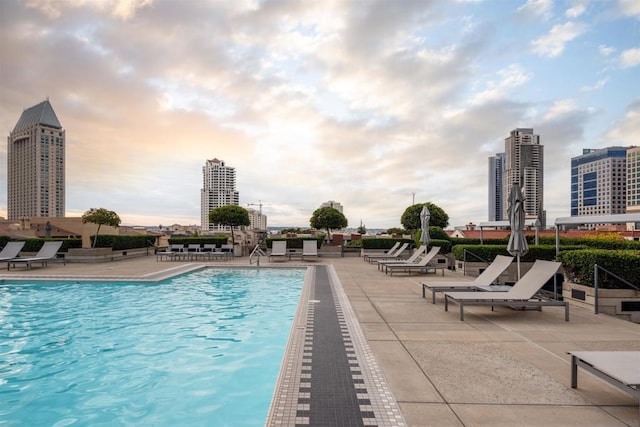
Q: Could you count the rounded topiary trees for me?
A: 4